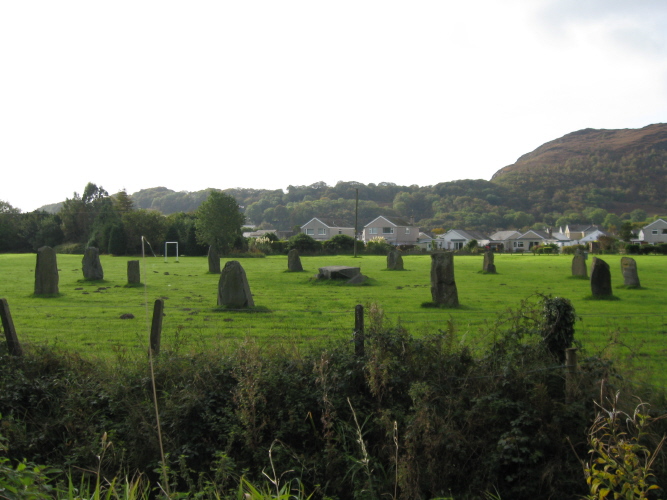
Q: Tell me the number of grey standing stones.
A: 12